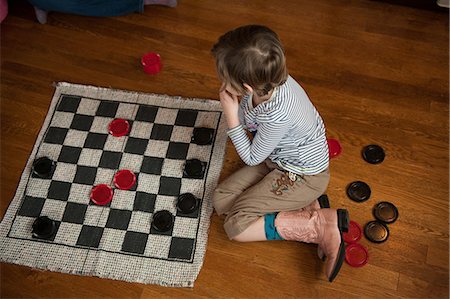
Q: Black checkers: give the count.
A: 10